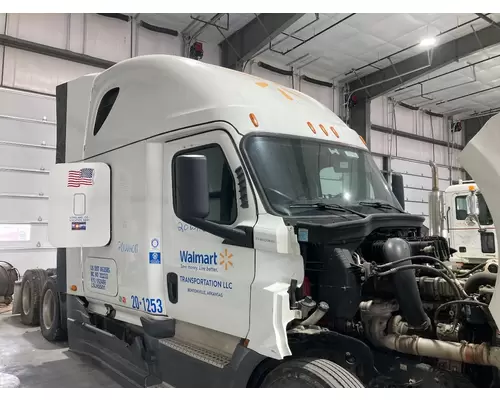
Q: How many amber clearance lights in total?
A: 5